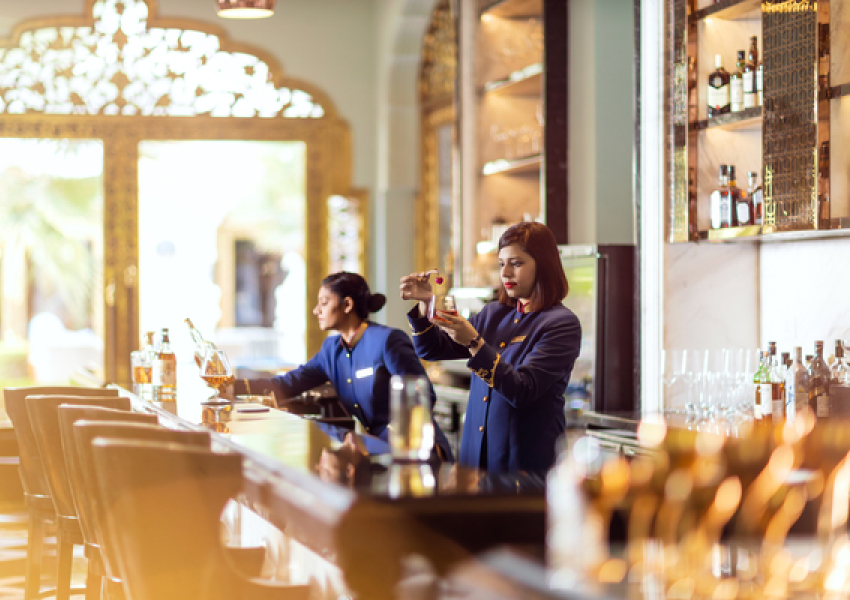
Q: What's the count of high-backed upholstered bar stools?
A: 5